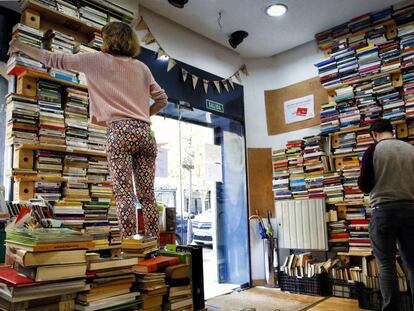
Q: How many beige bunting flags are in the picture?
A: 12